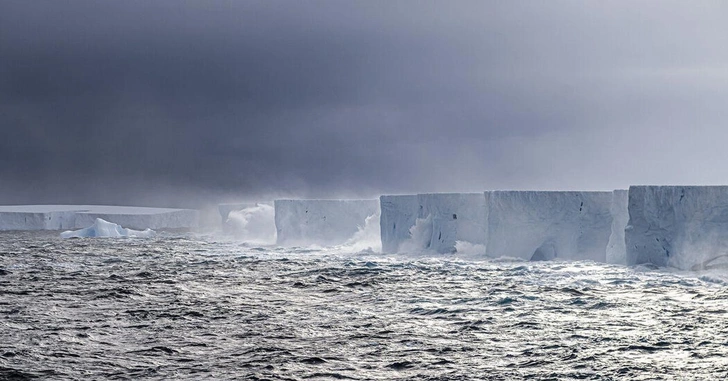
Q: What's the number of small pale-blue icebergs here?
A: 1